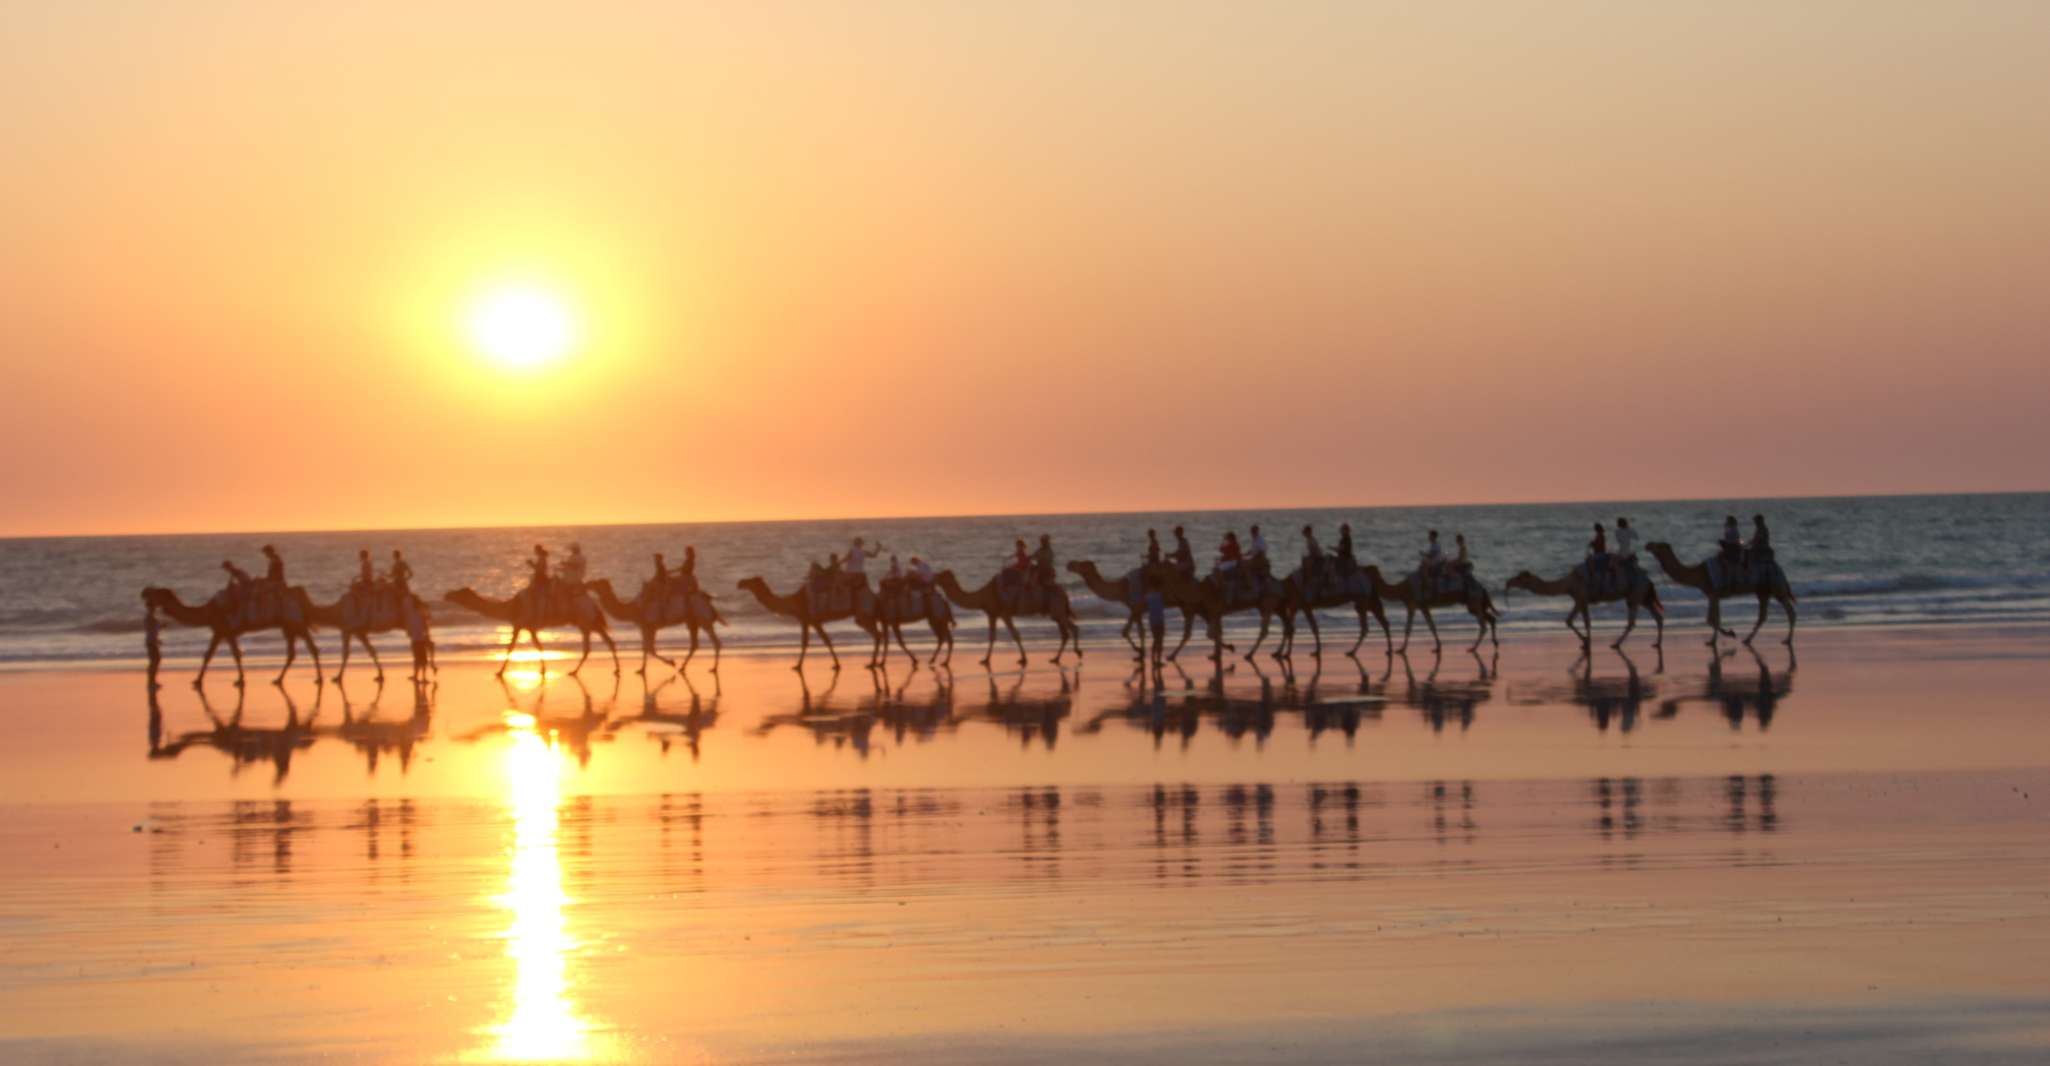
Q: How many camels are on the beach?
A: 13